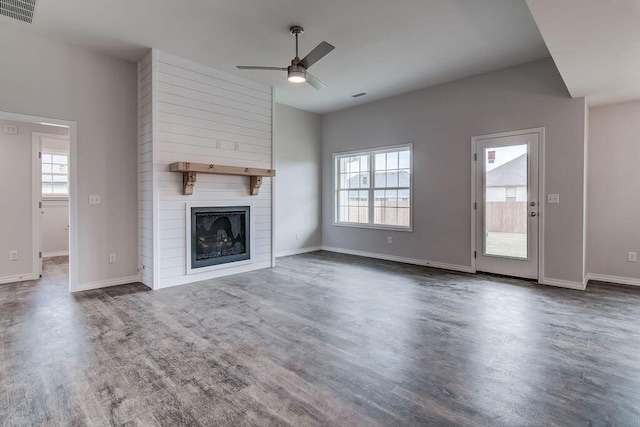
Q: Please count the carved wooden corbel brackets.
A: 2